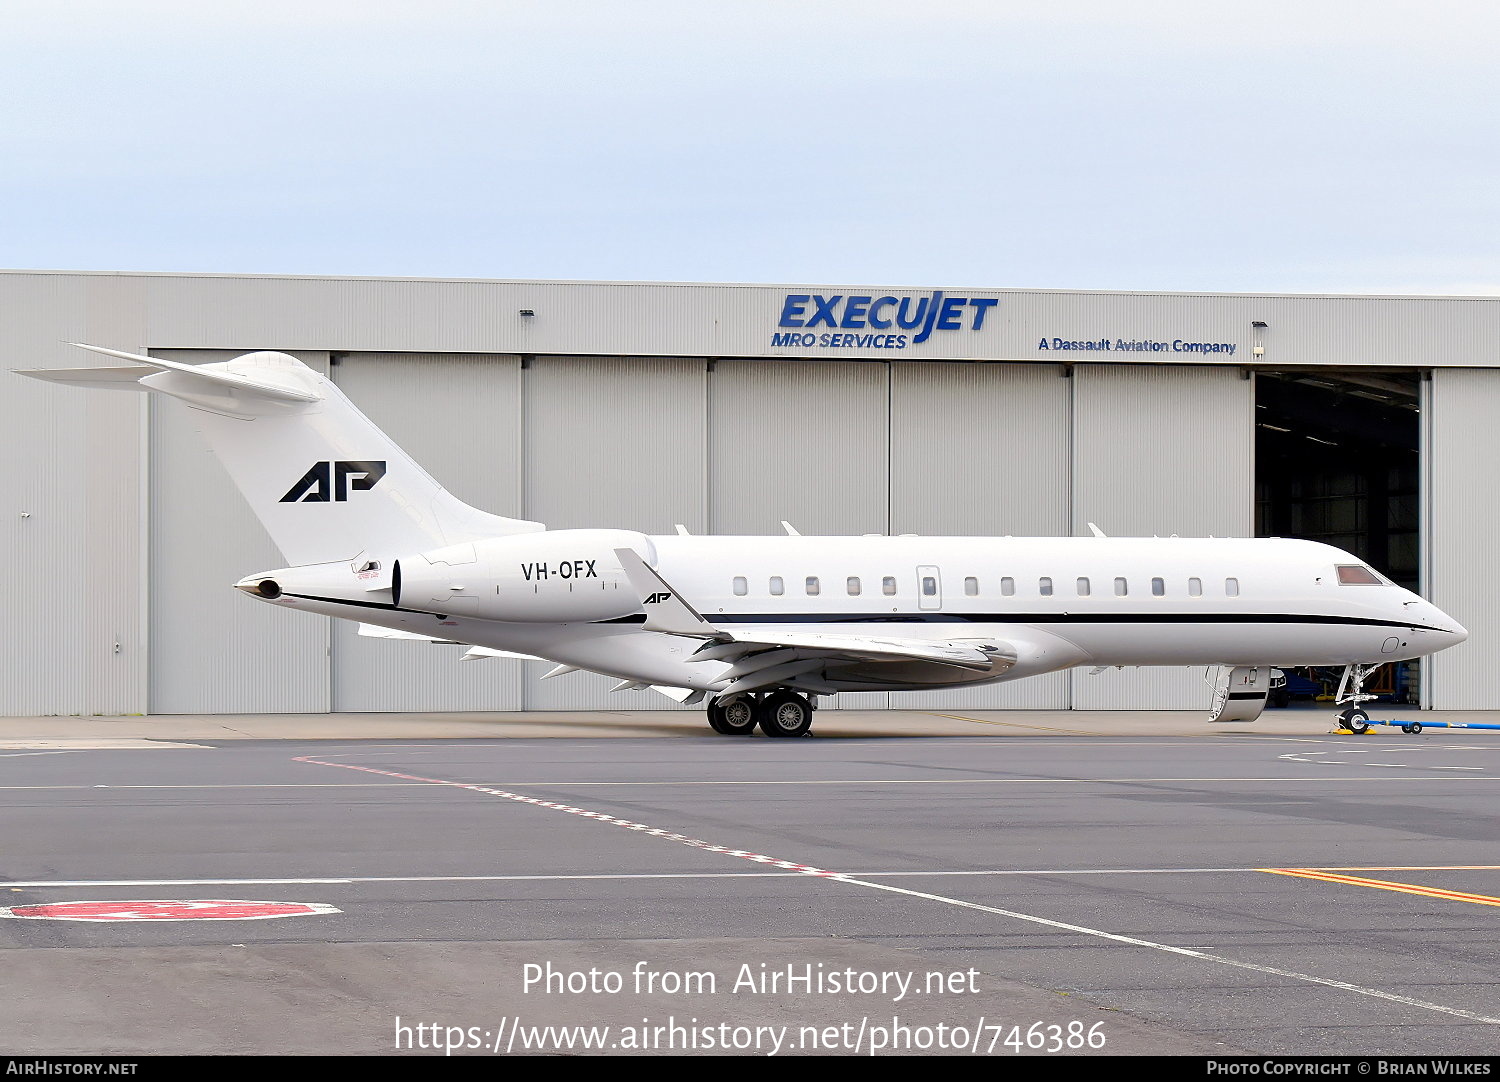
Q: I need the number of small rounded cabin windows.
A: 14